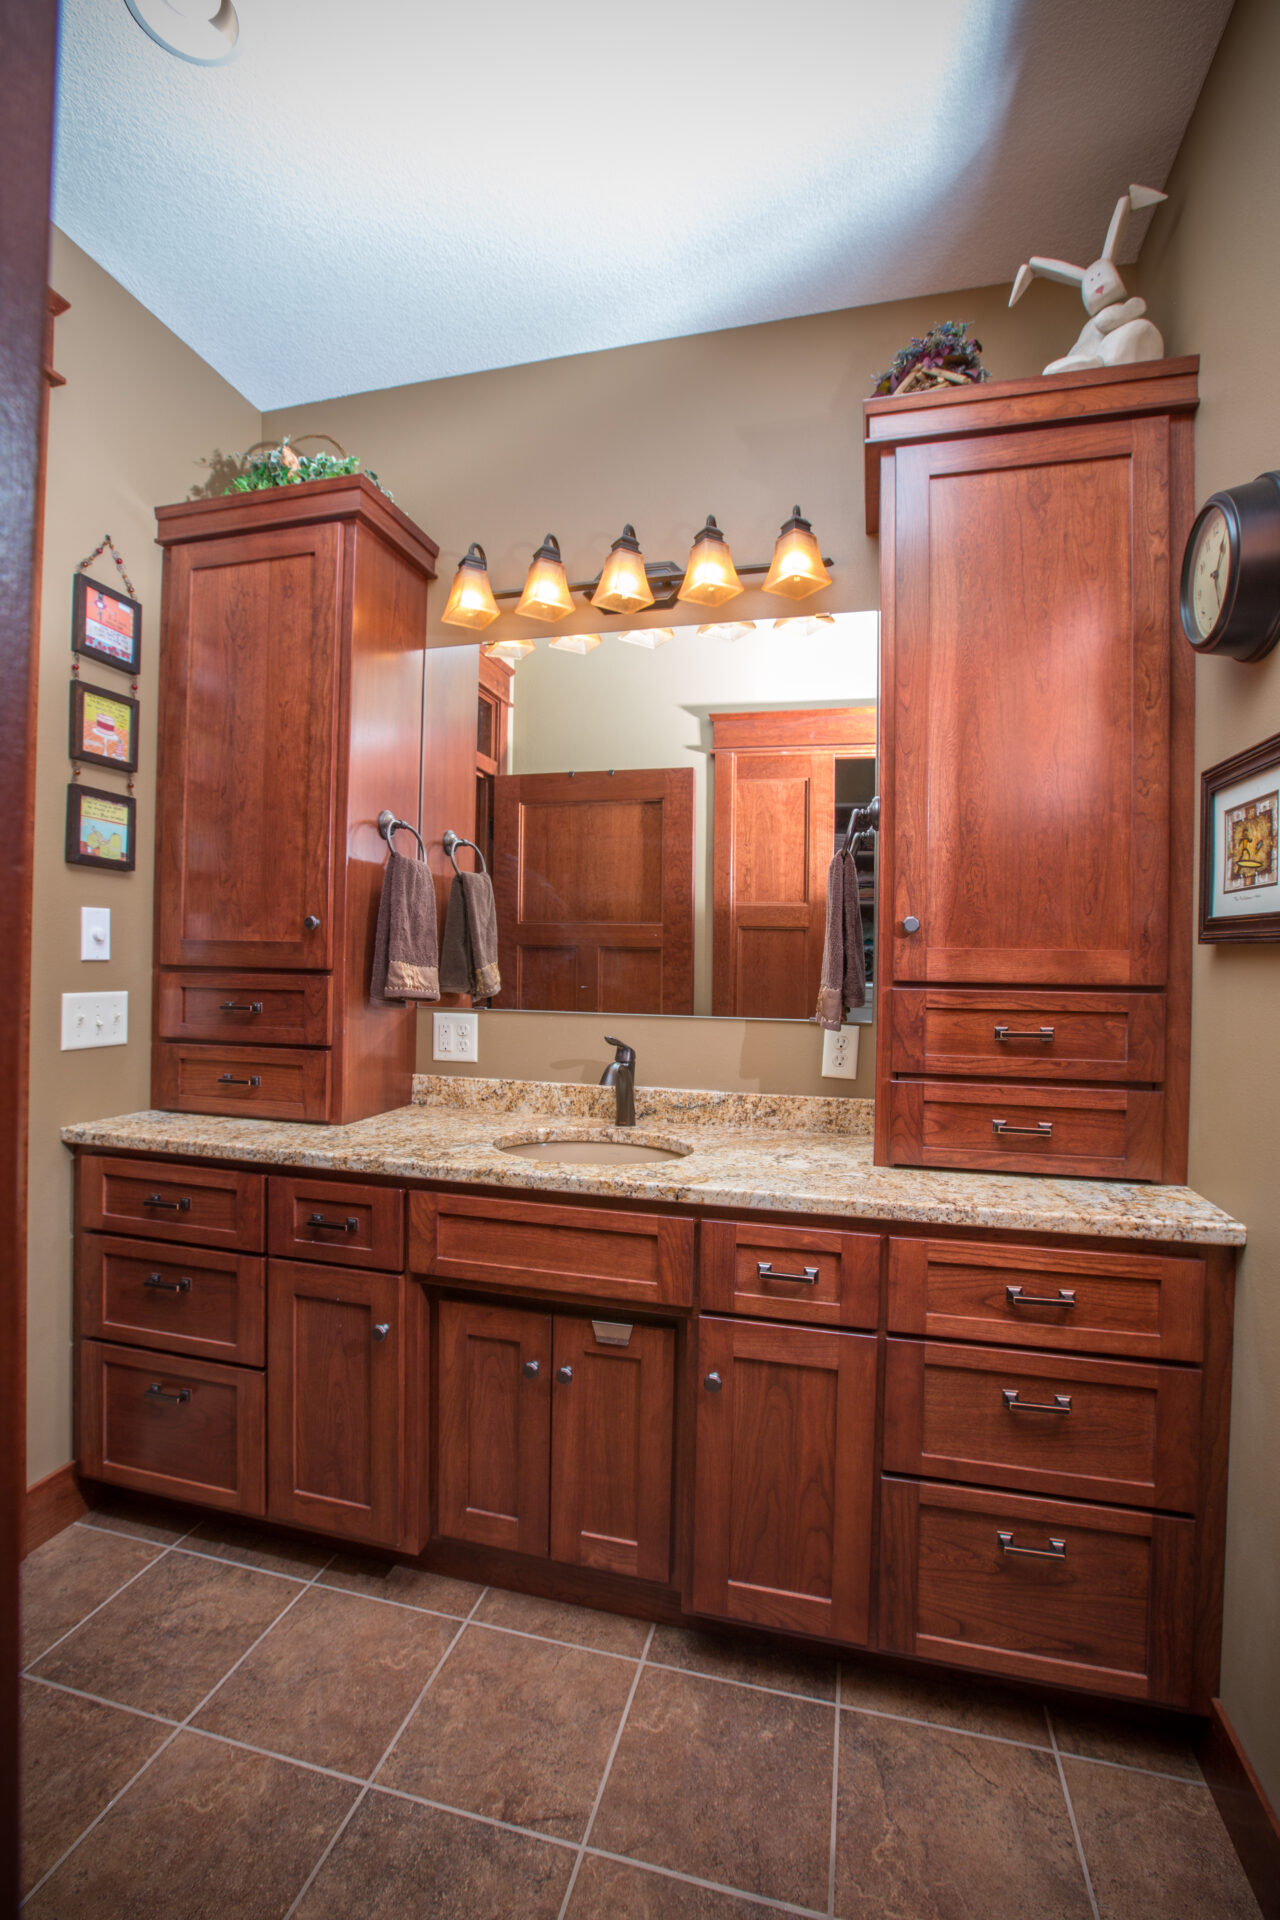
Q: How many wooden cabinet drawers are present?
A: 12